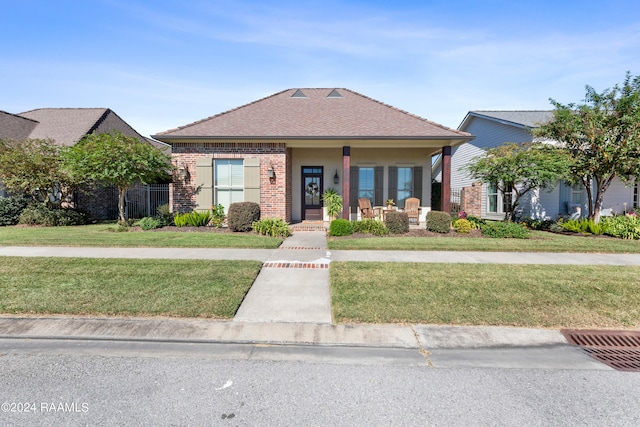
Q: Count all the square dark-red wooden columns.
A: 2